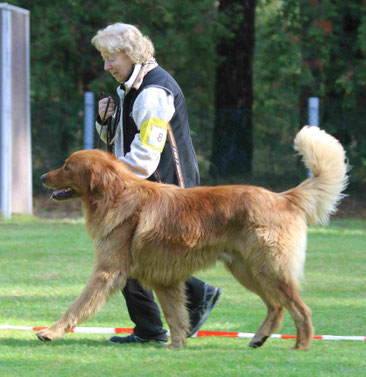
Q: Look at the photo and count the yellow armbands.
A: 1